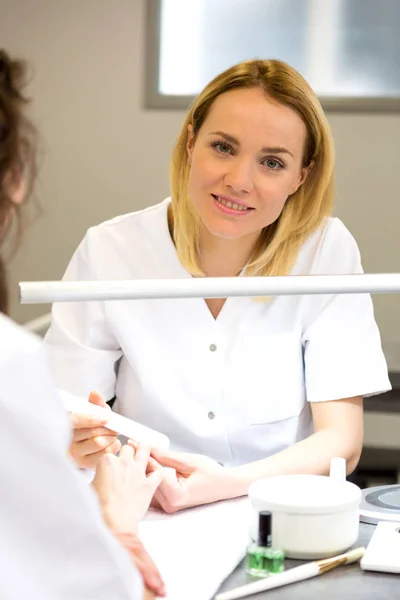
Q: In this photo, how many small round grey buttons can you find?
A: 2